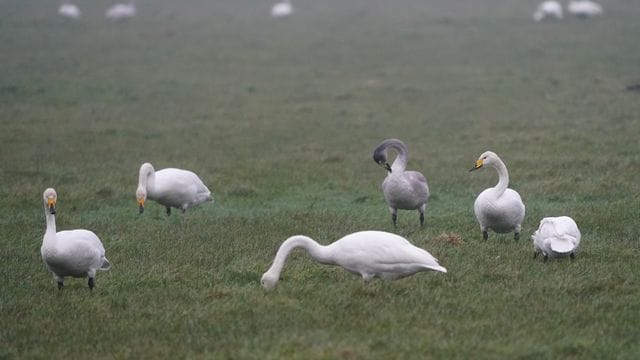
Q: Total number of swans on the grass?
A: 11